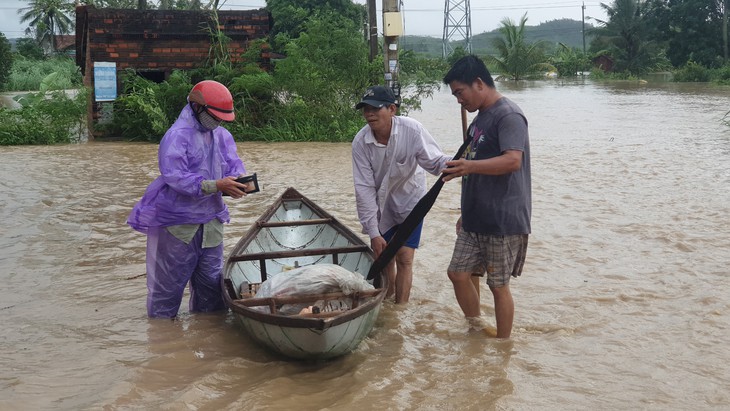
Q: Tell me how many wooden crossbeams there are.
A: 3